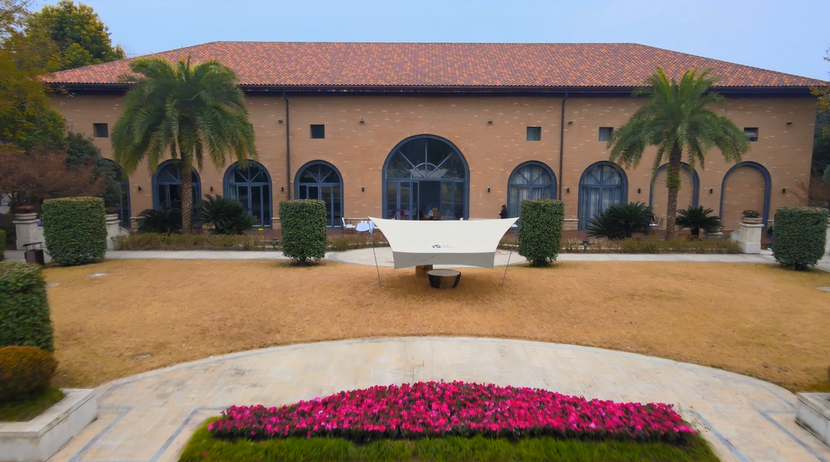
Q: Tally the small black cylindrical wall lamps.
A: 9